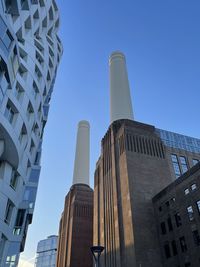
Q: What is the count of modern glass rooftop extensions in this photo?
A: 1